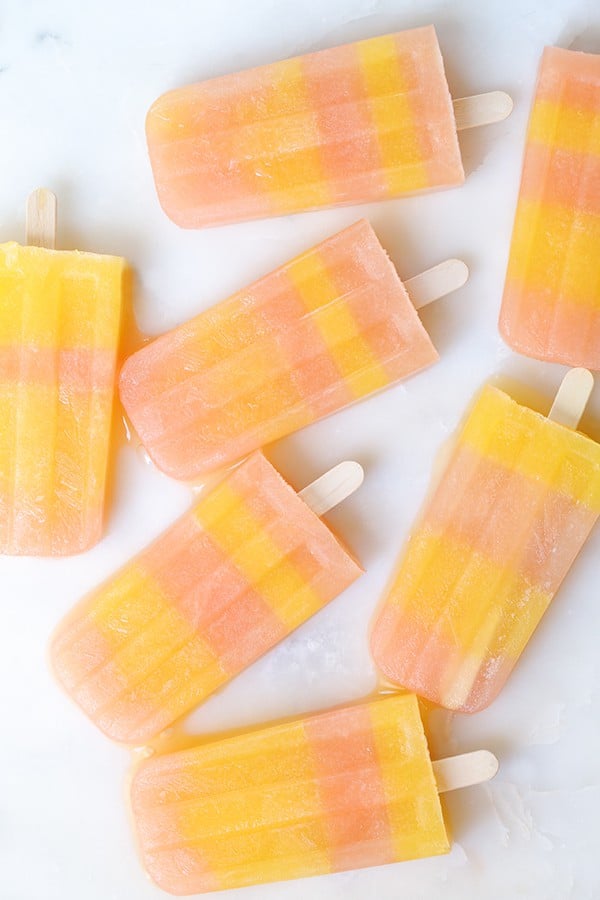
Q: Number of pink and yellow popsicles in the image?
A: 7